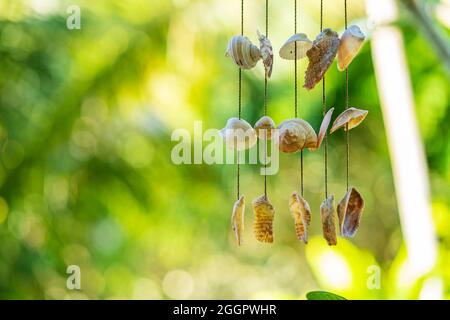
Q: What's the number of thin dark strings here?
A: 5